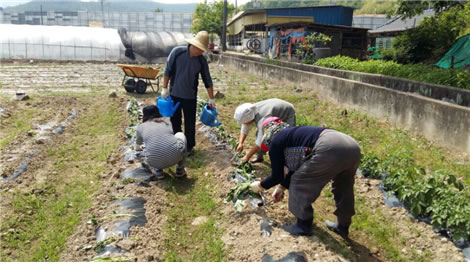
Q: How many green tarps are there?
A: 1